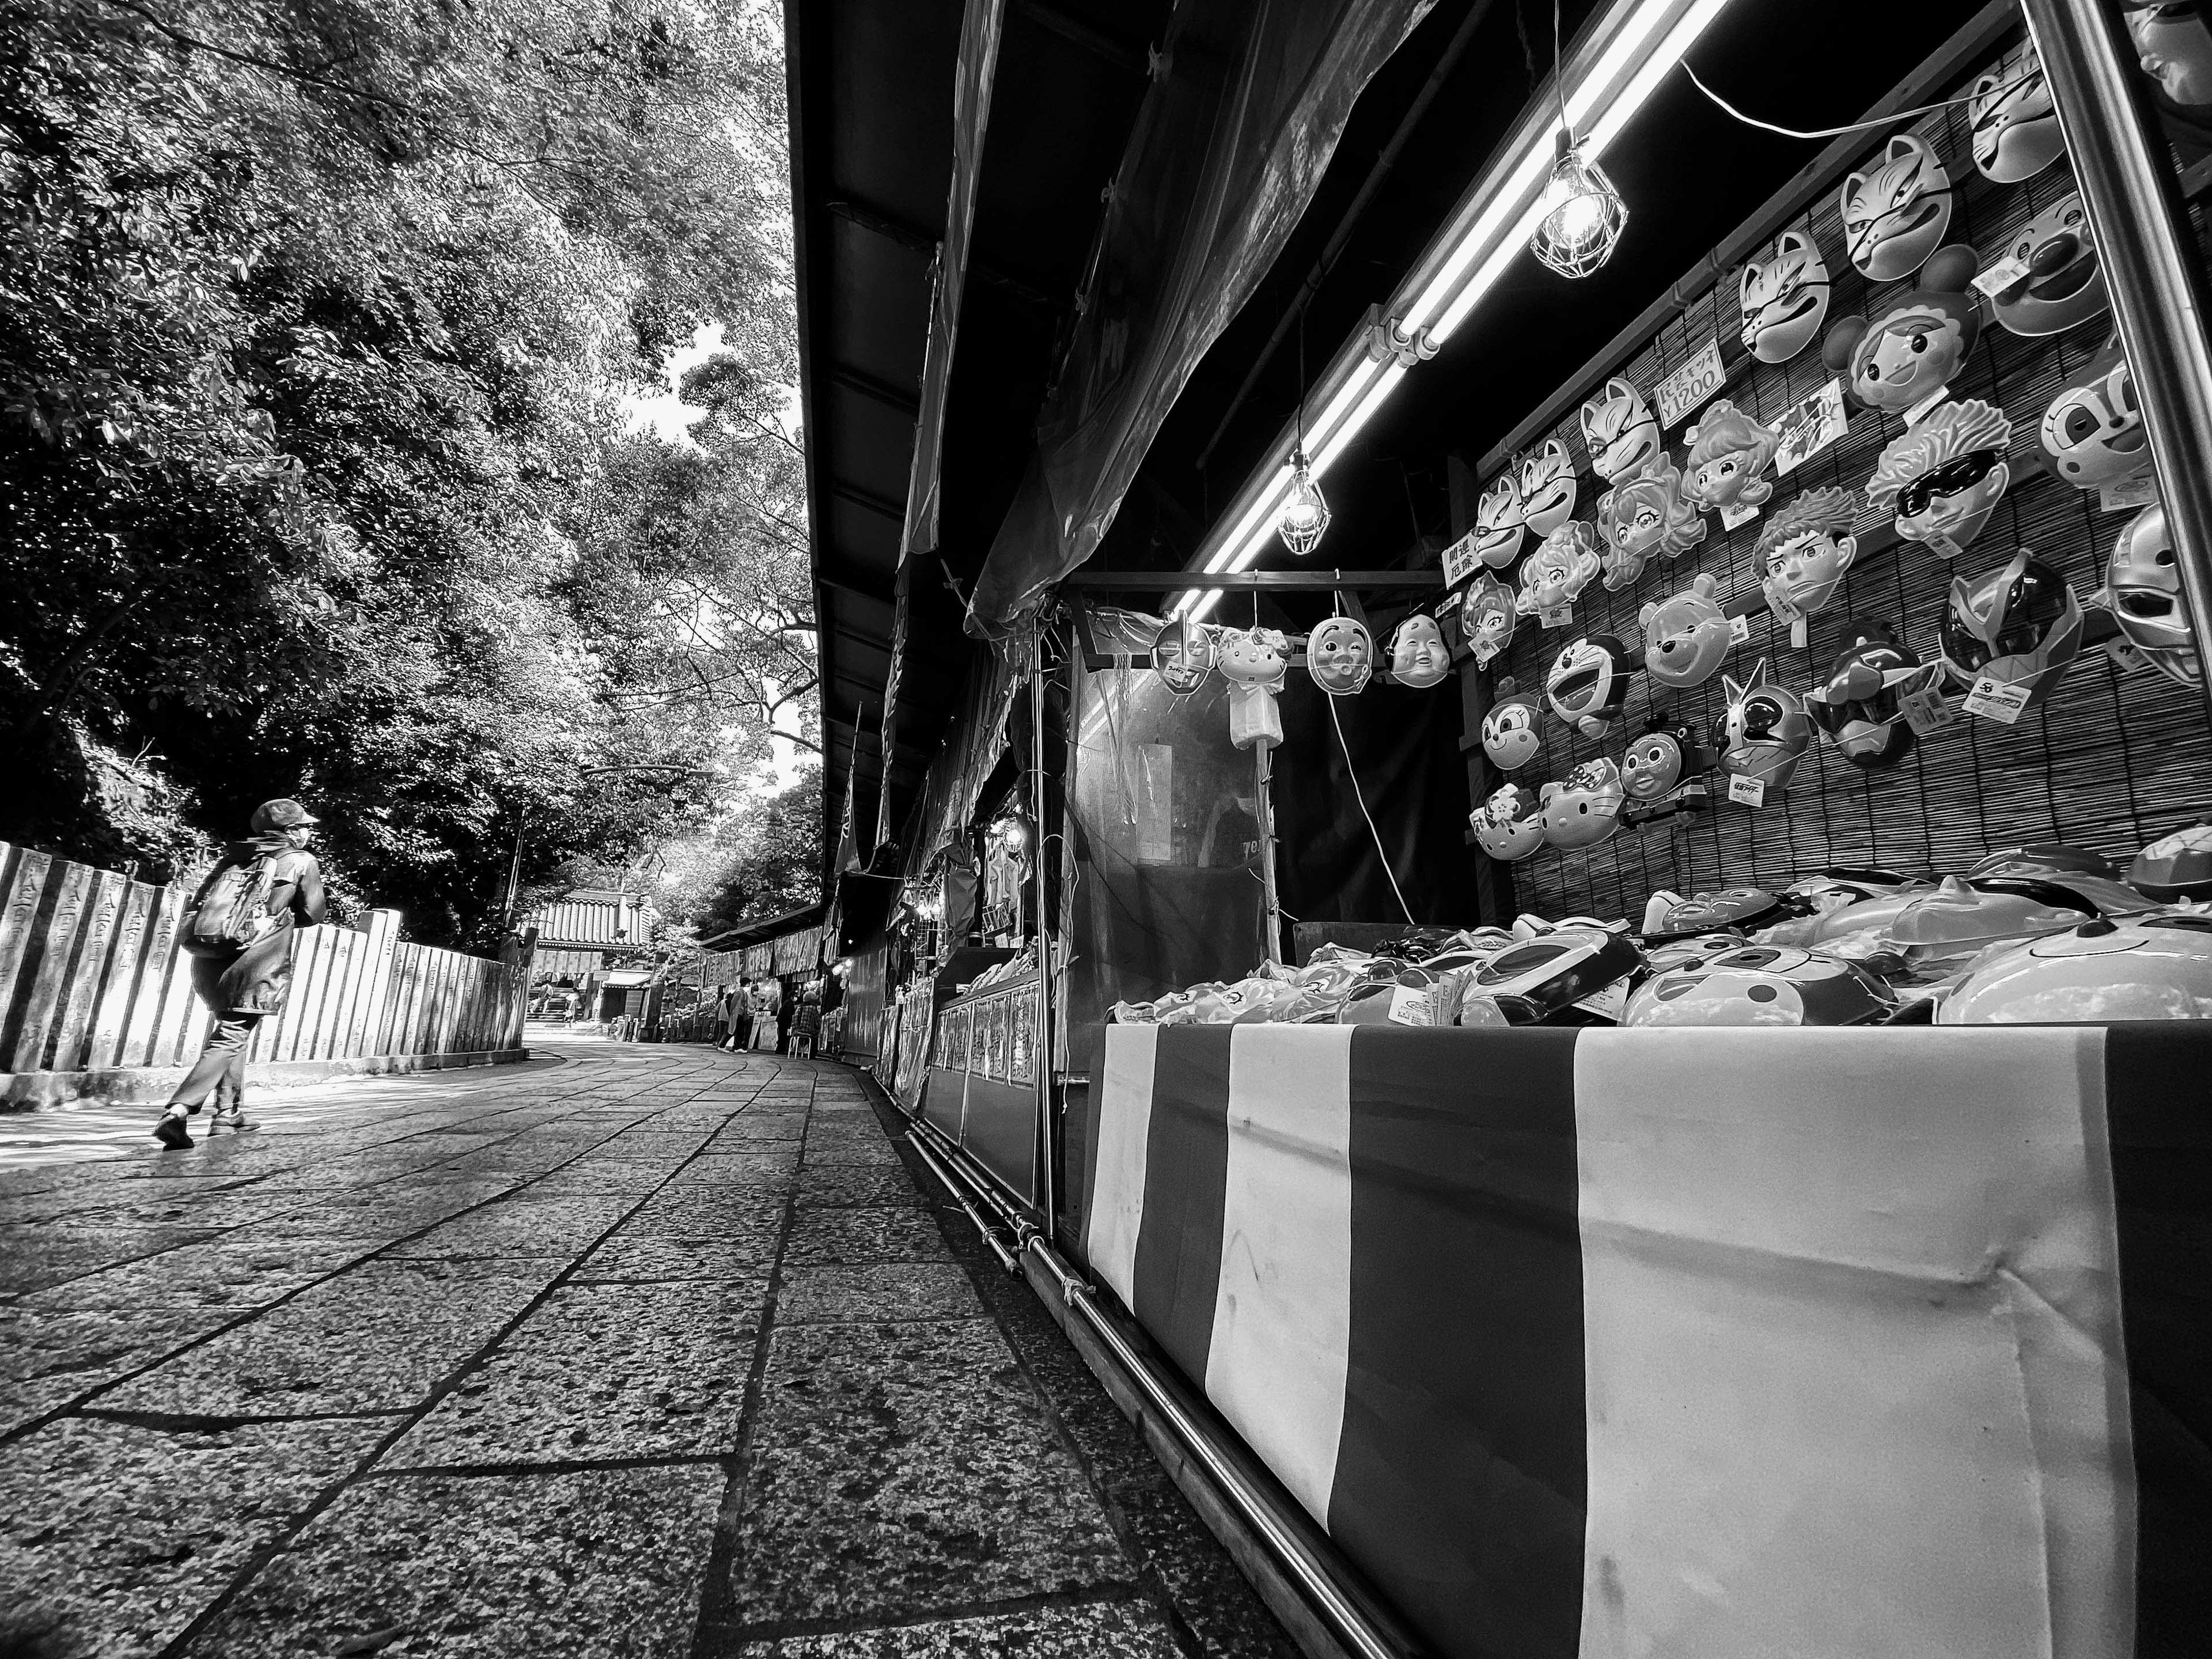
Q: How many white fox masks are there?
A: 6